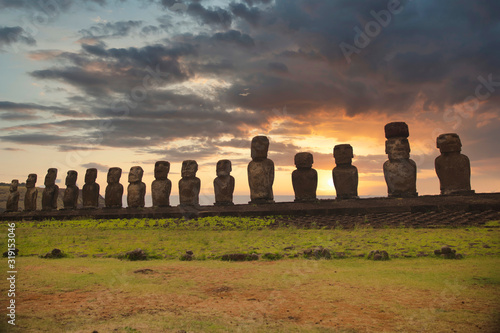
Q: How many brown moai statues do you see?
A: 15